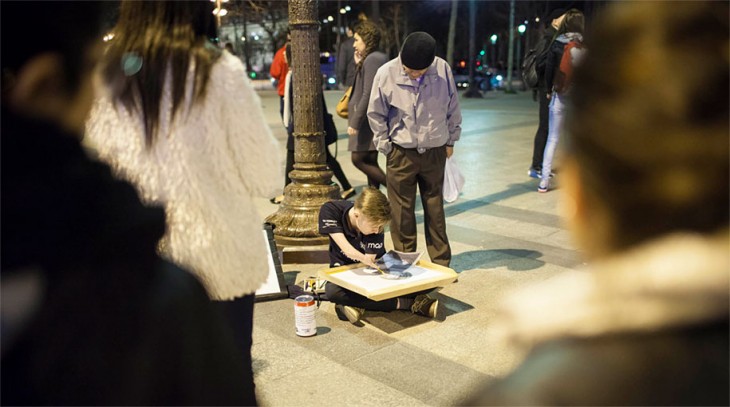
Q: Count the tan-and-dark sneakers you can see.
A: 2